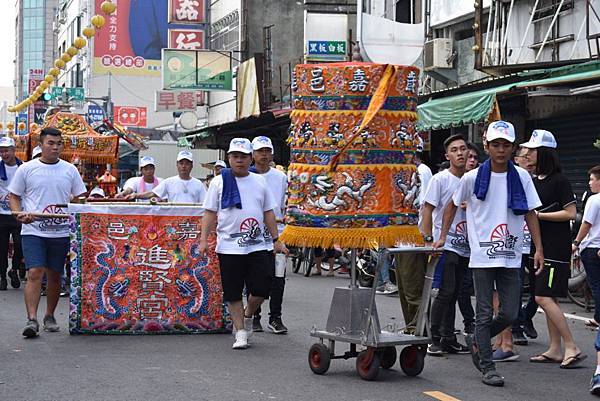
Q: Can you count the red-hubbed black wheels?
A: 4